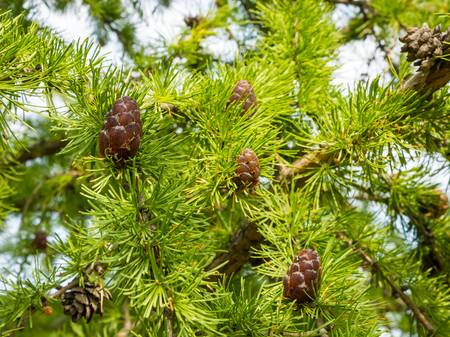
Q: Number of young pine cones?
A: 4